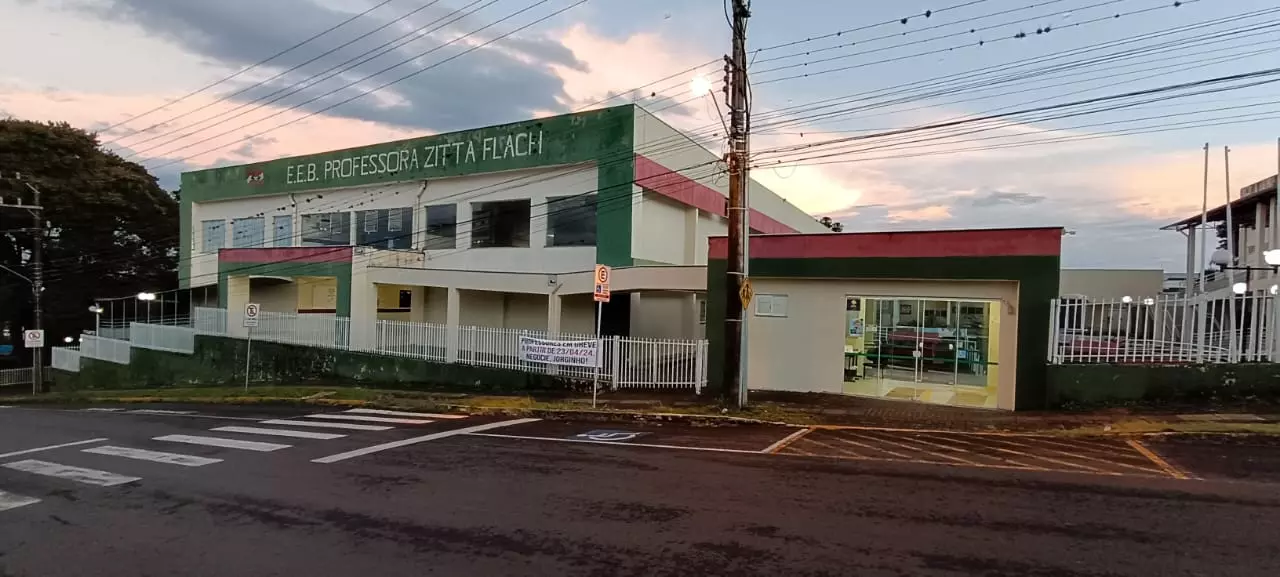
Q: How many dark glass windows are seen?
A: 5